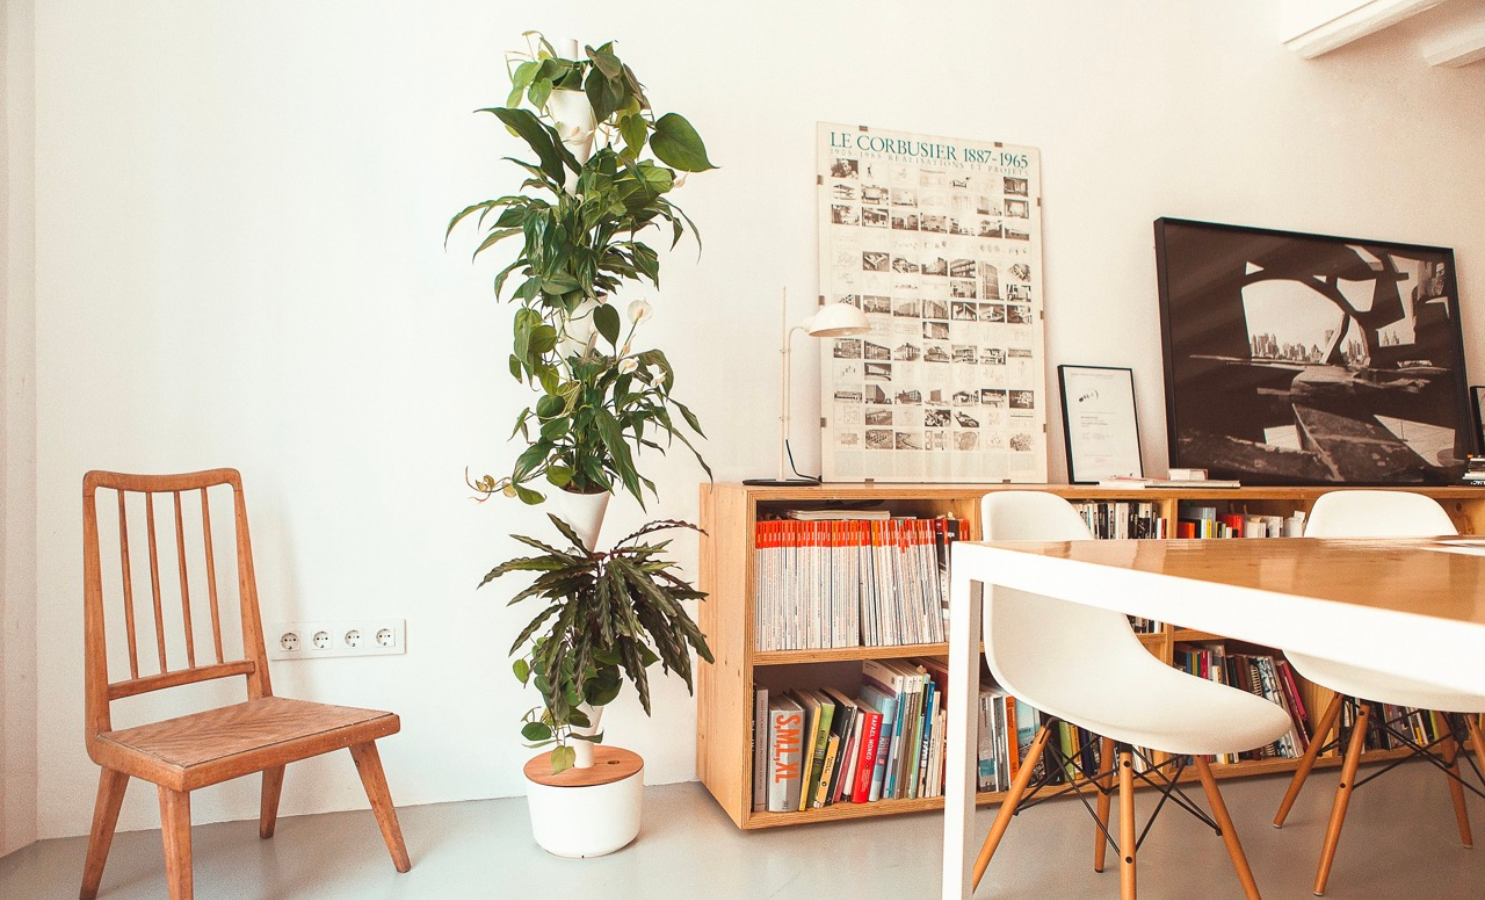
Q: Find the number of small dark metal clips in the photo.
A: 10